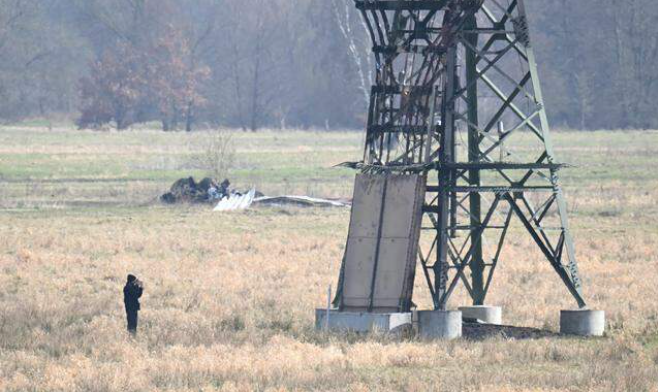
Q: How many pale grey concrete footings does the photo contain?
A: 4